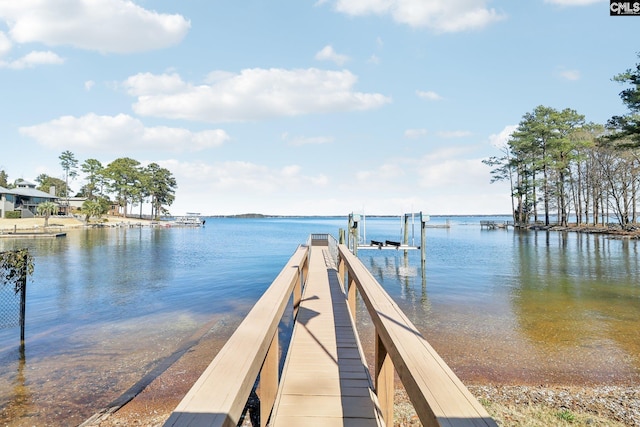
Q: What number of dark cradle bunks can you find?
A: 2